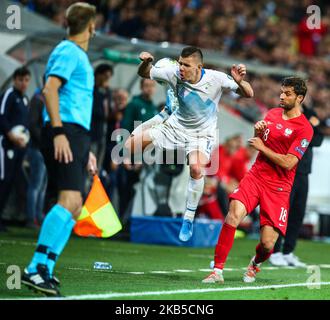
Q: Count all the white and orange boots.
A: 2